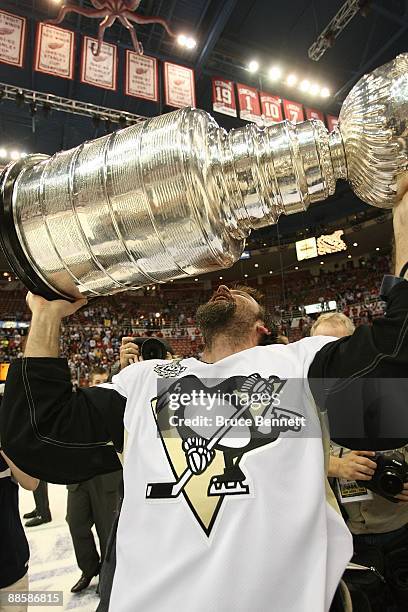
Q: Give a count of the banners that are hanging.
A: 11